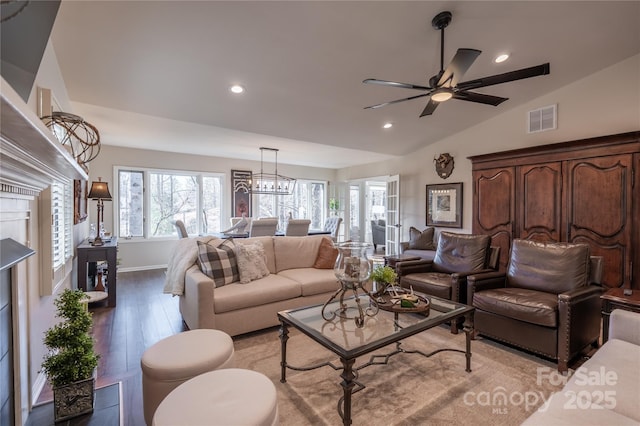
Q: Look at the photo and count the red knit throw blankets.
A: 0